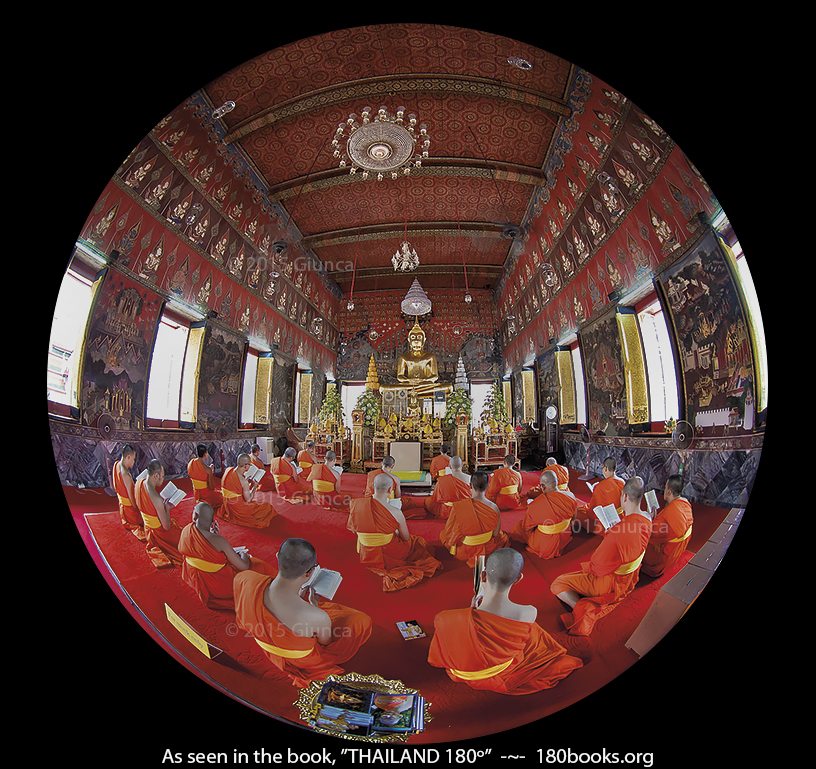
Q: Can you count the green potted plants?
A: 4